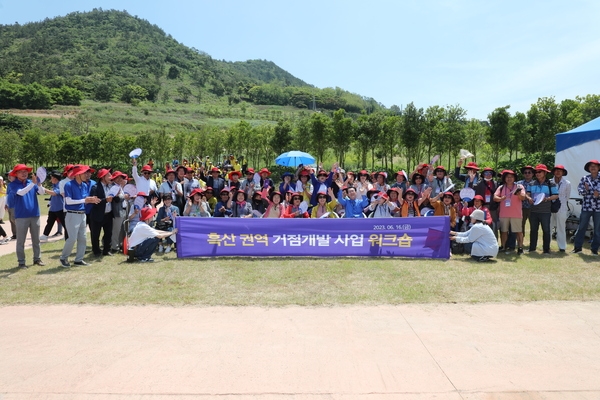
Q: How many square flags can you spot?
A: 0